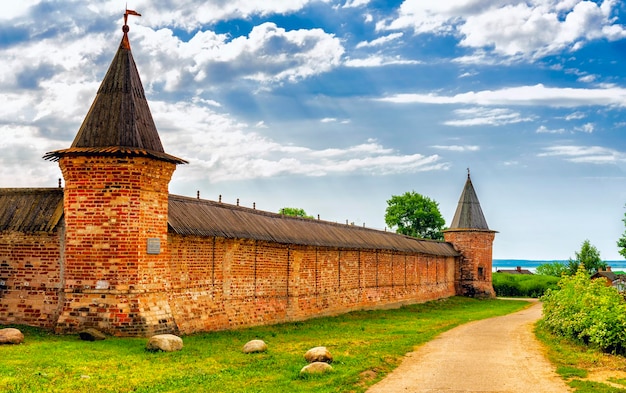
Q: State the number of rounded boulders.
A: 6